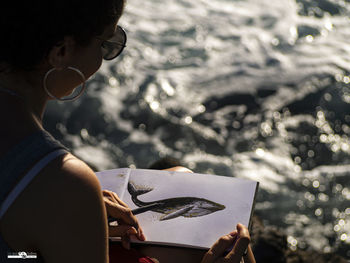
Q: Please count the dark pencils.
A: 1